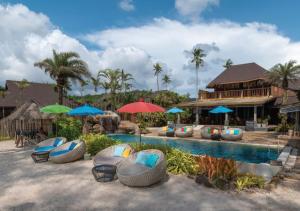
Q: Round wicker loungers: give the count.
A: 8